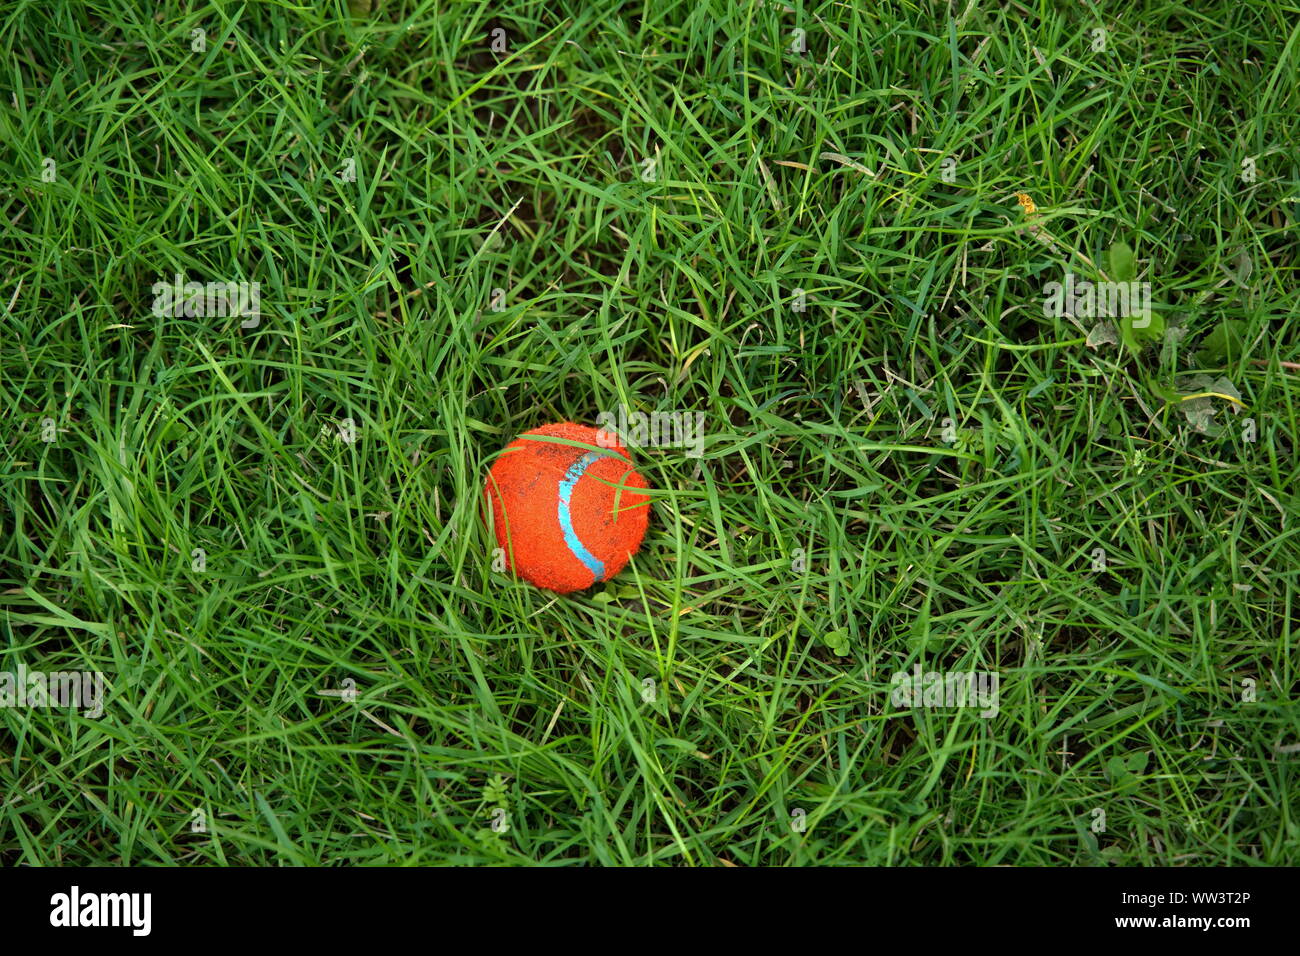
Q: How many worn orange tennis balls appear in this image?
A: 1